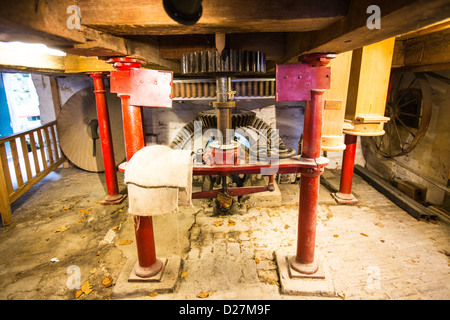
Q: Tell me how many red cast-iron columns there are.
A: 4